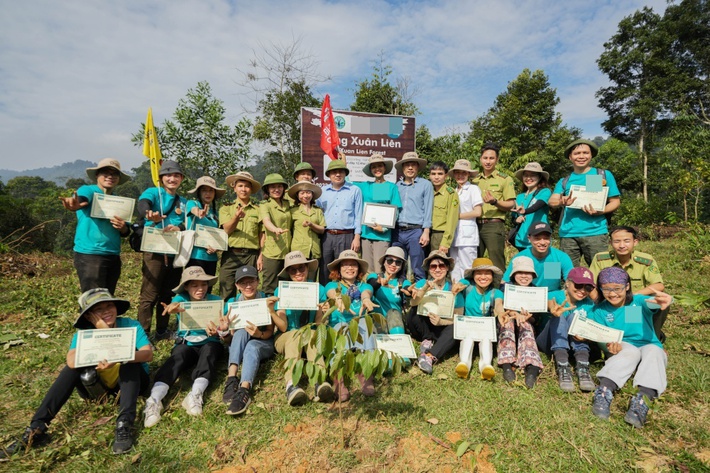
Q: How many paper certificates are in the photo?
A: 14